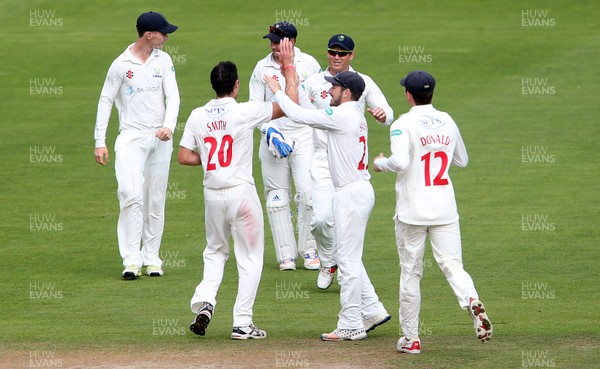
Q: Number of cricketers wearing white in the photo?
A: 6